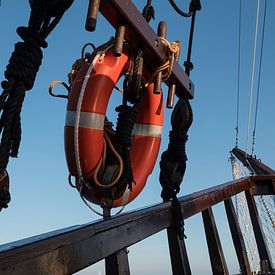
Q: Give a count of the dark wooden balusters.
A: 5